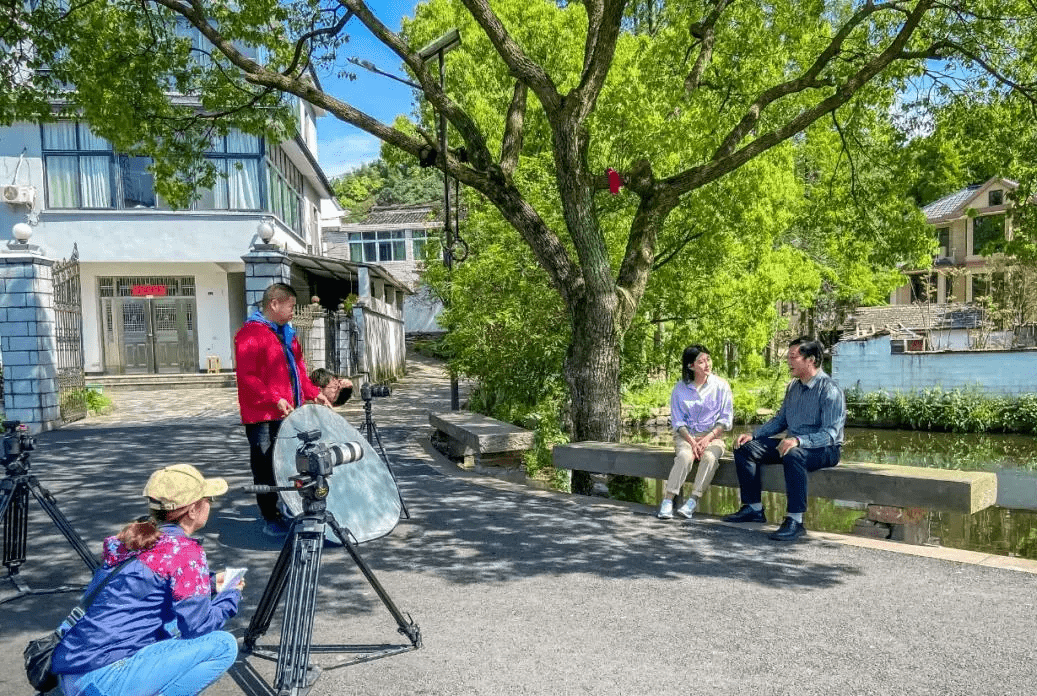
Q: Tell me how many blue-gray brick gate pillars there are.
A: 2